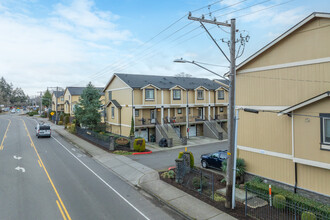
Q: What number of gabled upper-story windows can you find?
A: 4